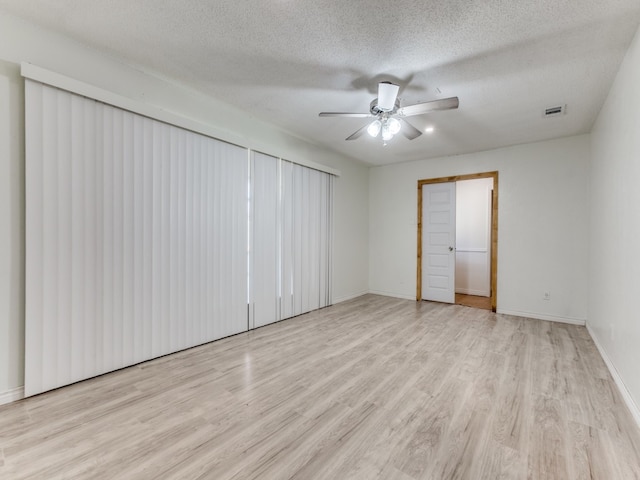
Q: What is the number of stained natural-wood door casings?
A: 1